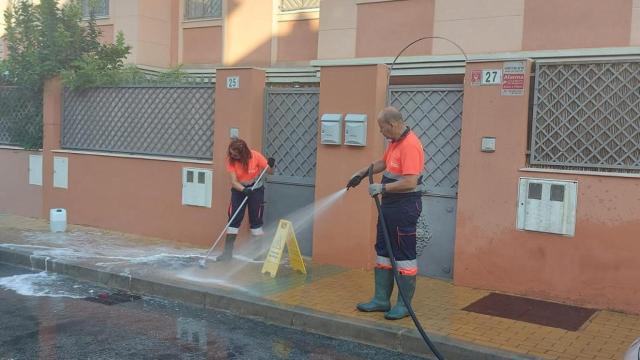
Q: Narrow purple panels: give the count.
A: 0